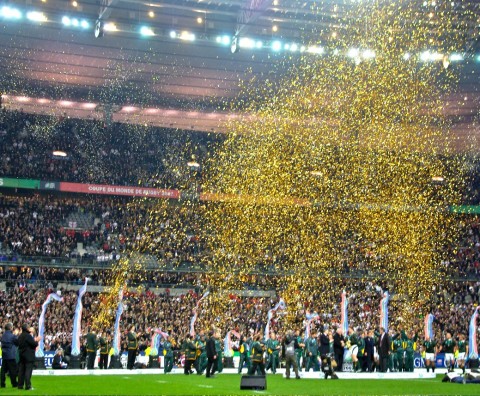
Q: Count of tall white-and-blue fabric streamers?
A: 12